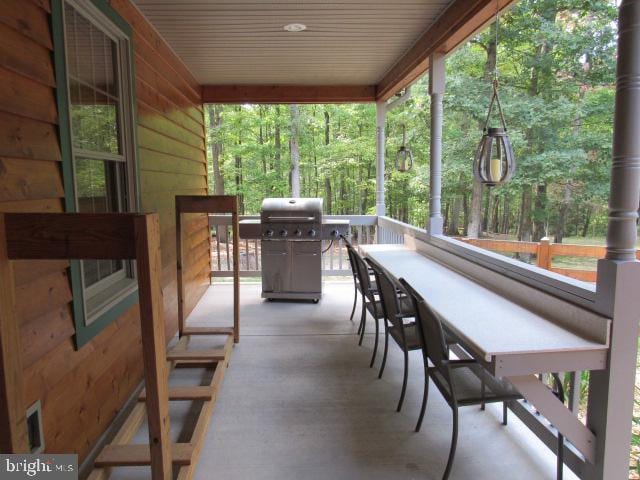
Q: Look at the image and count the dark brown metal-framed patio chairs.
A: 4